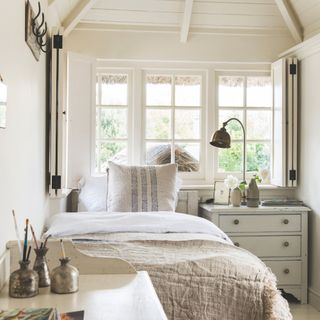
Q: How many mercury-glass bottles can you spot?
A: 3